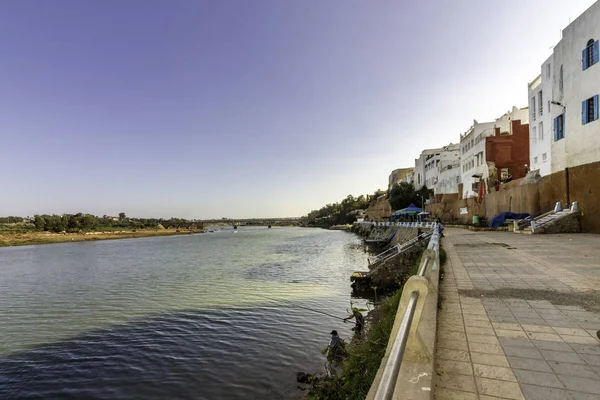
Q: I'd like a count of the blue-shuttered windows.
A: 3